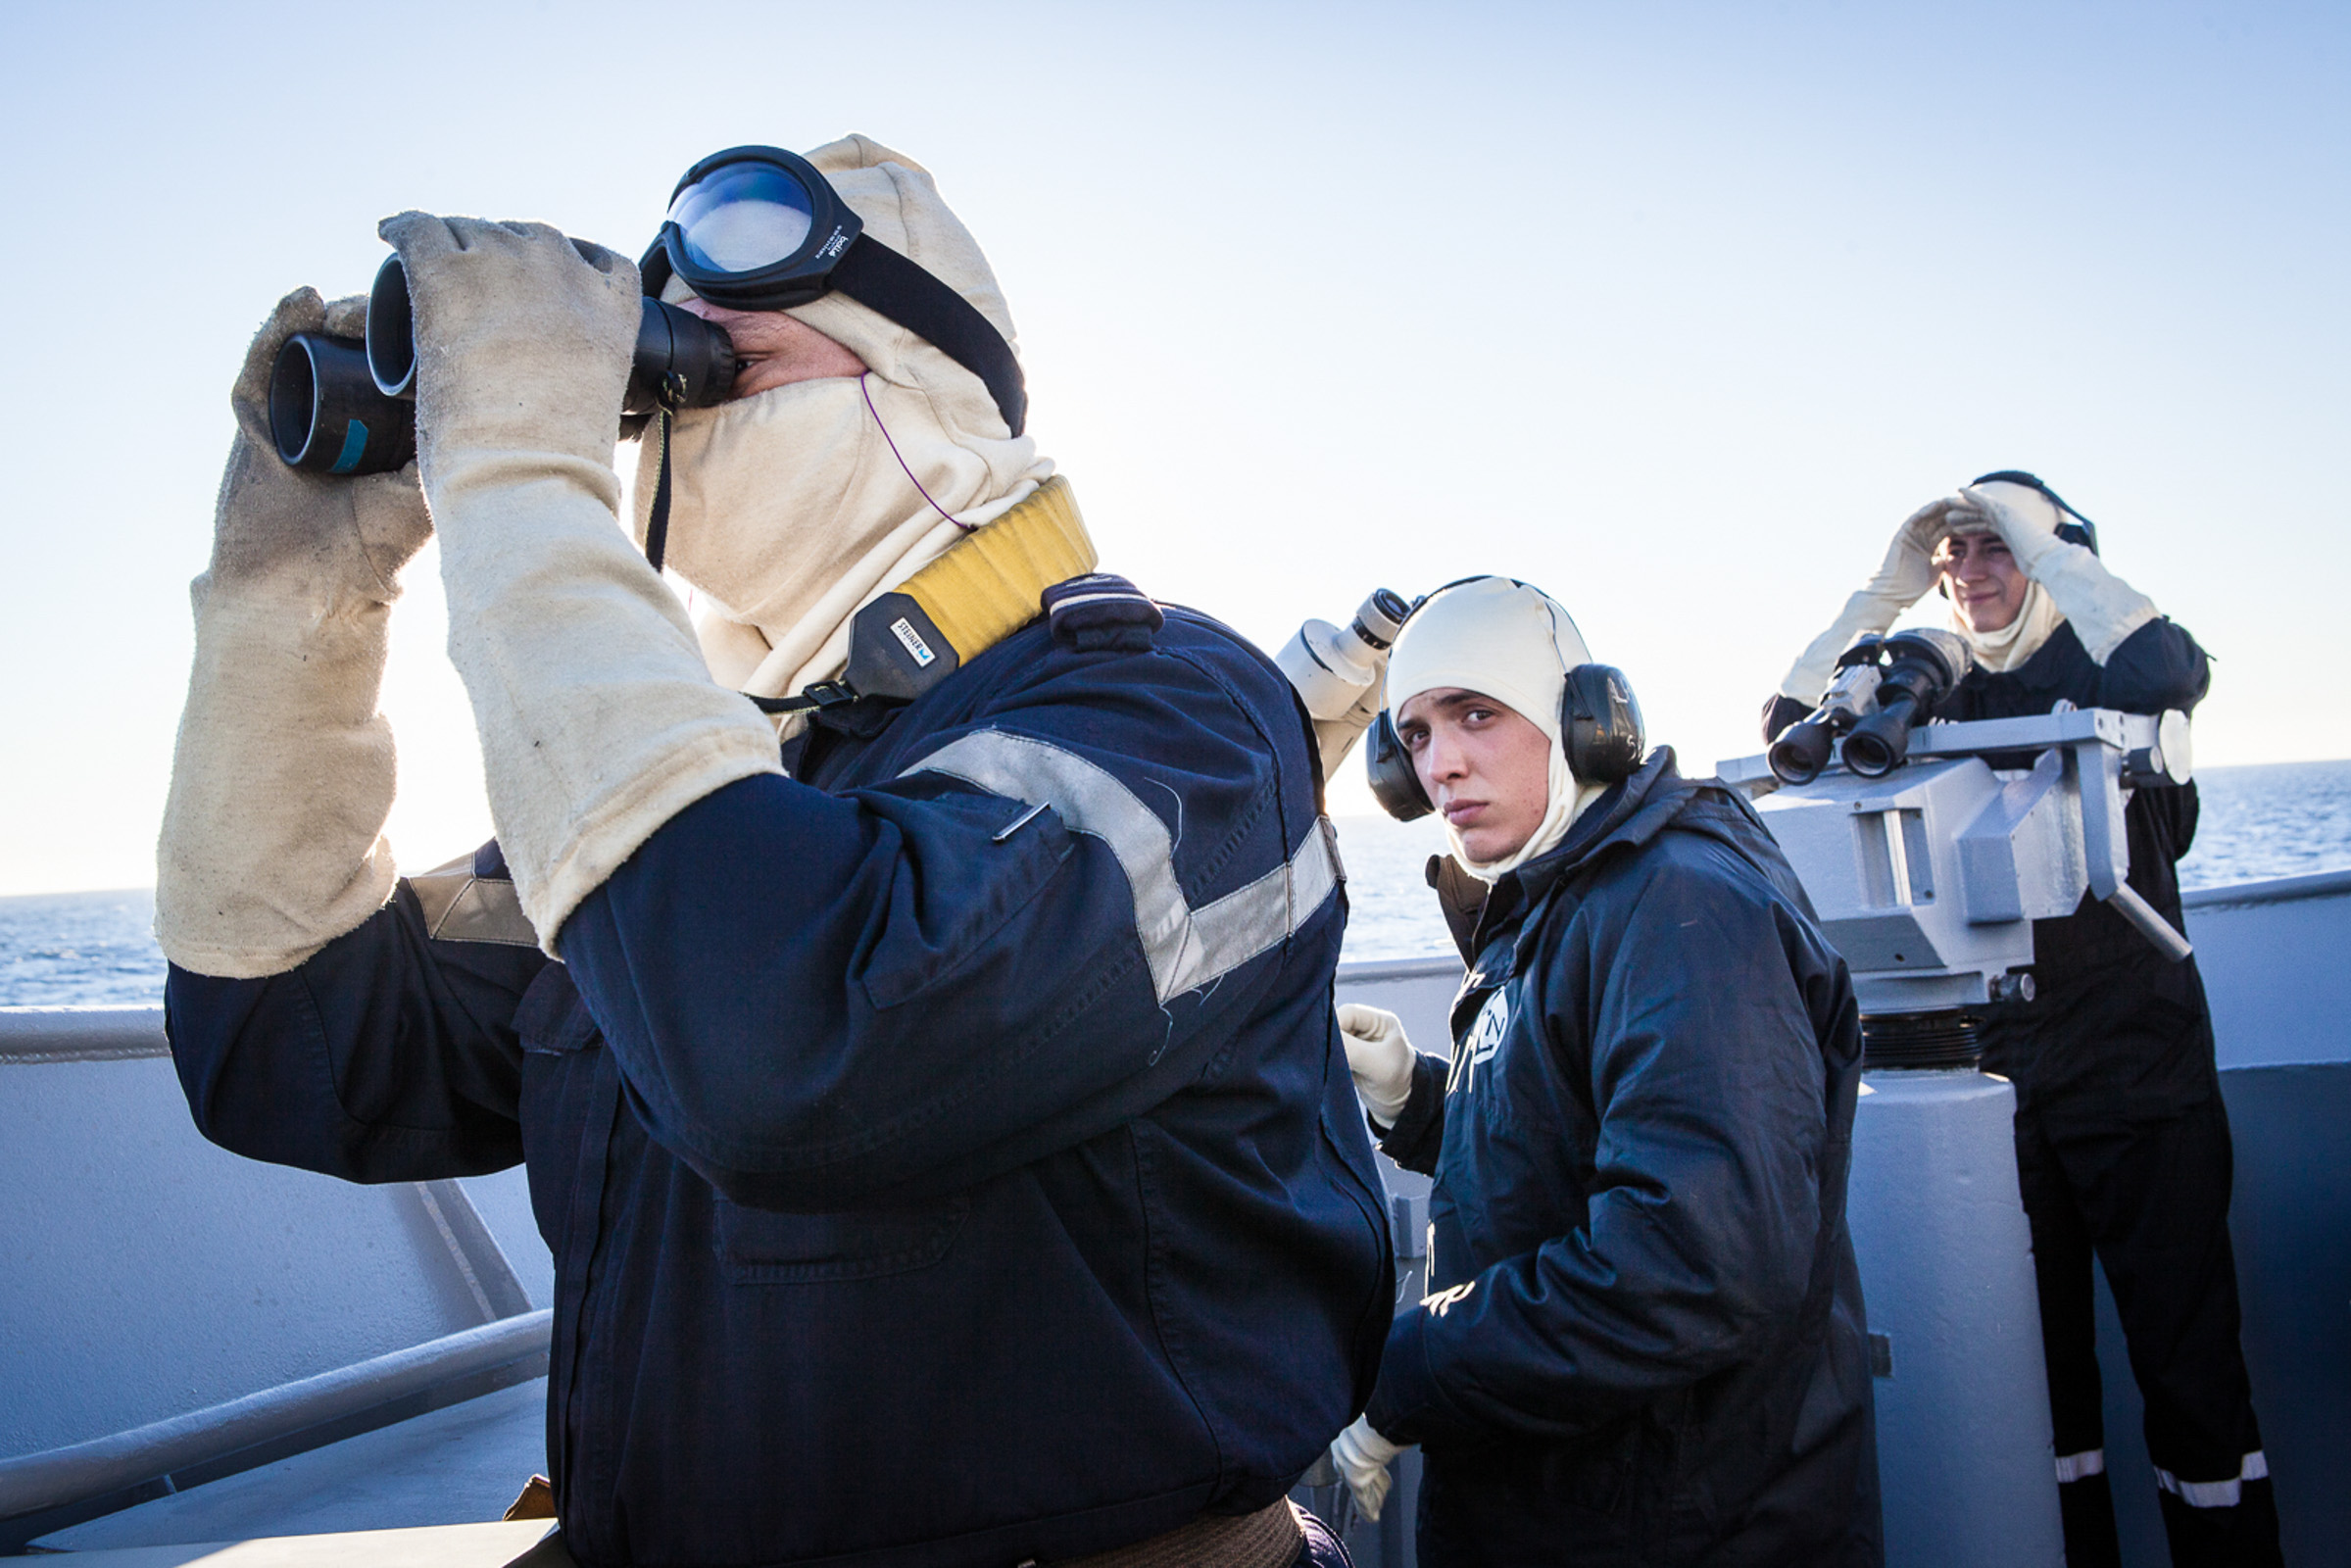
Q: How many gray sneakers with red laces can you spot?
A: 0